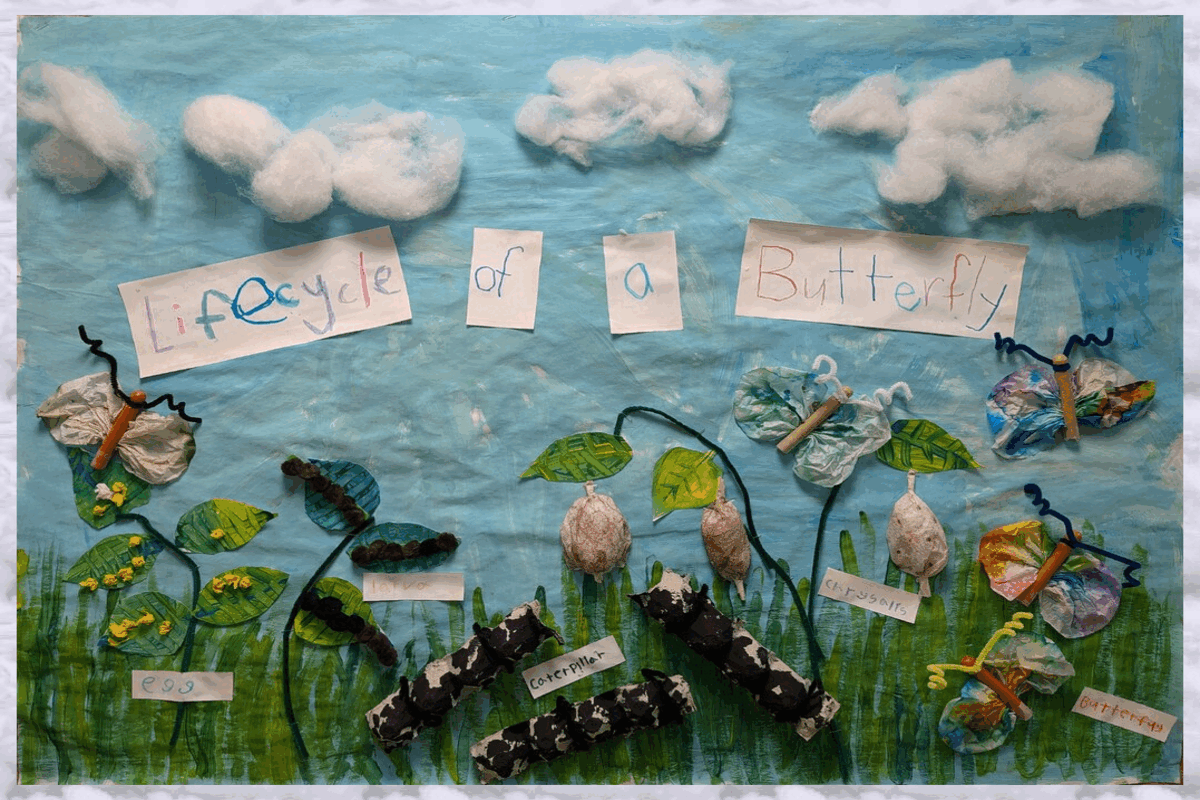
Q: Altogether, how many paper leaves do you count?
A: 11